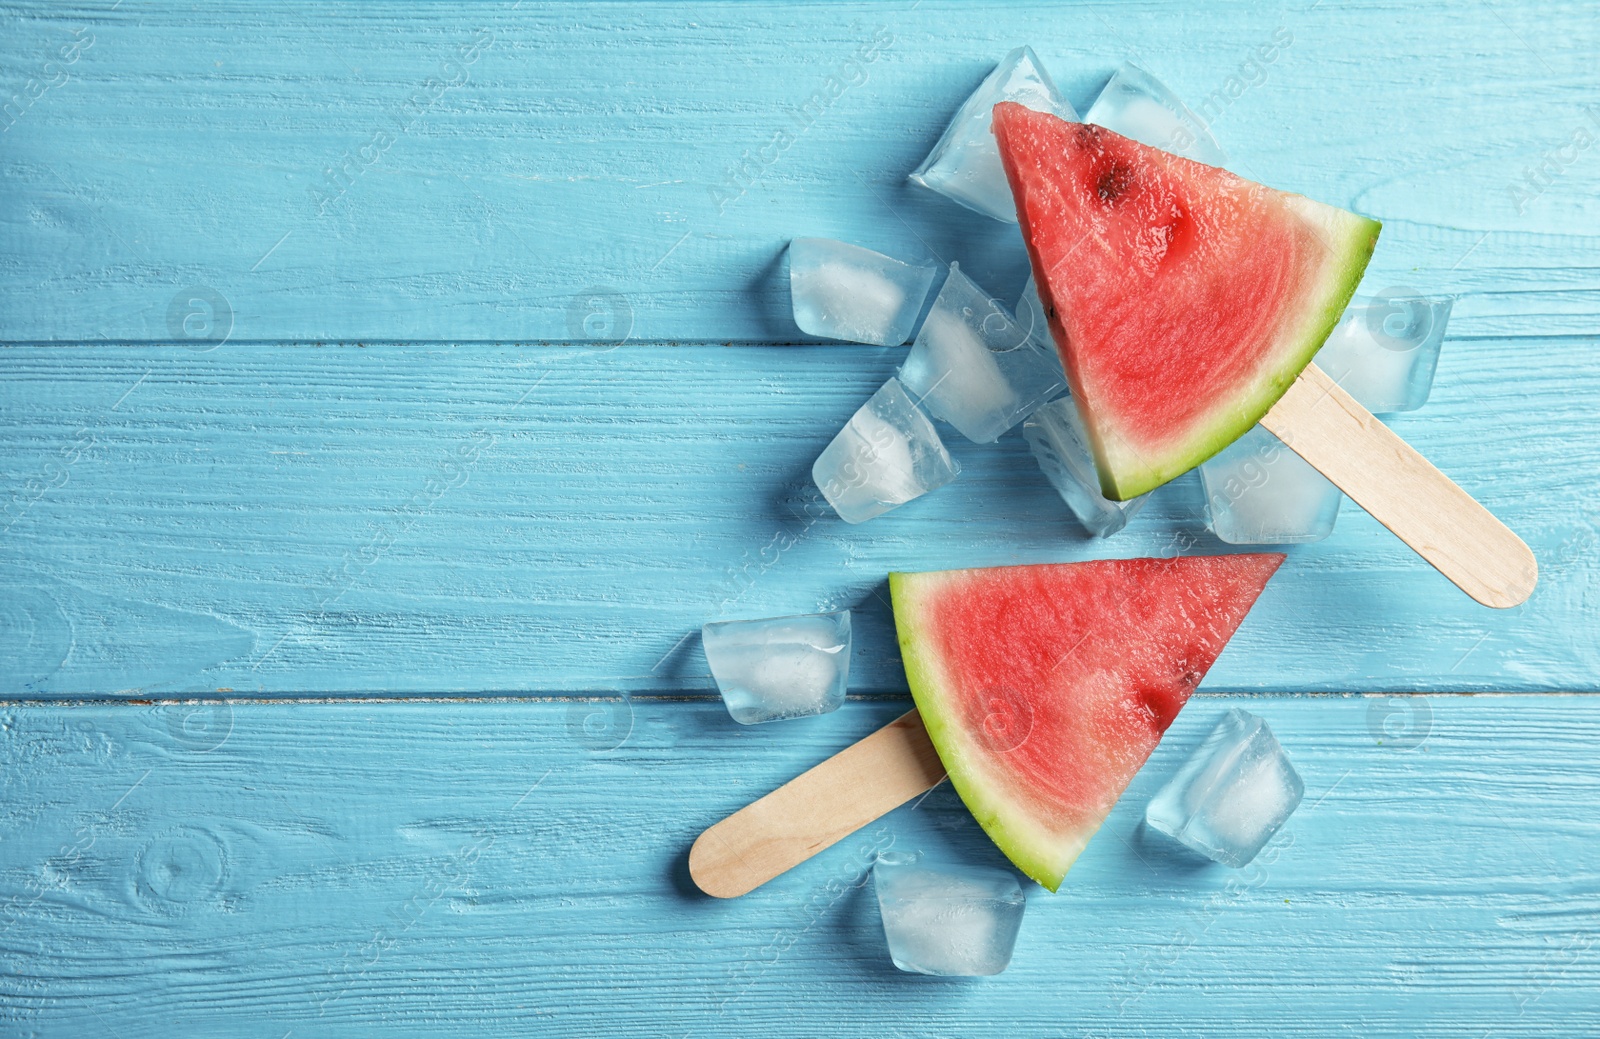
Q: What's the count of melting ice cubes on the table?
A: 12